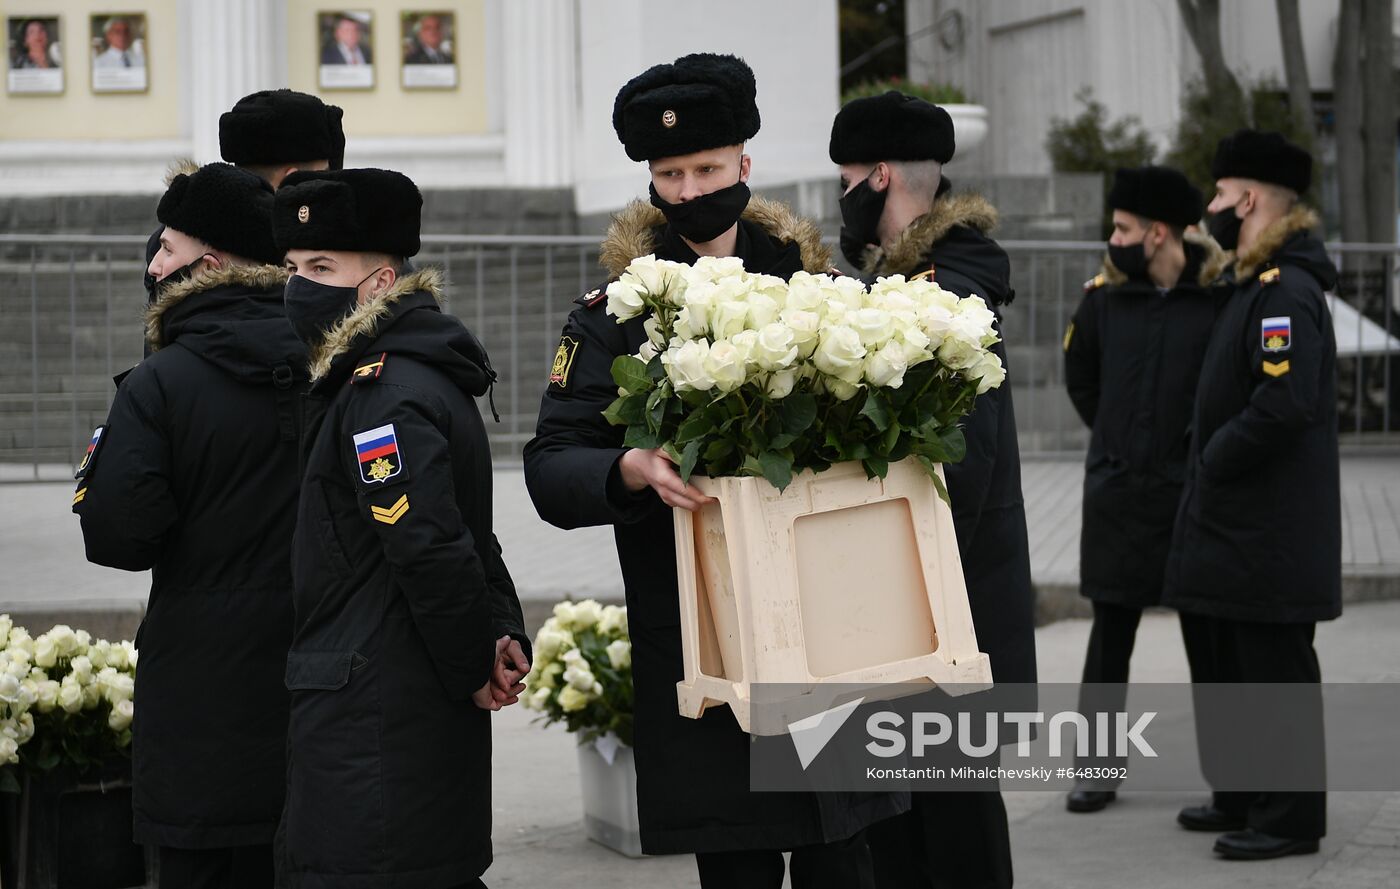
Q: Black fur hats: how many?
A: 7